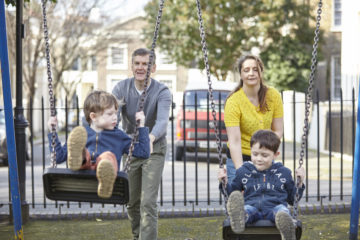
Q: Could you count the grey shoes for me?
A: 2